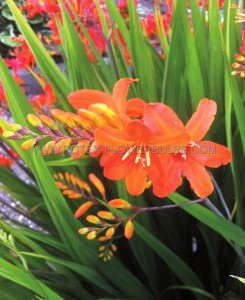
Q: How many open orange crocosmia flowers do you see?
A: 3